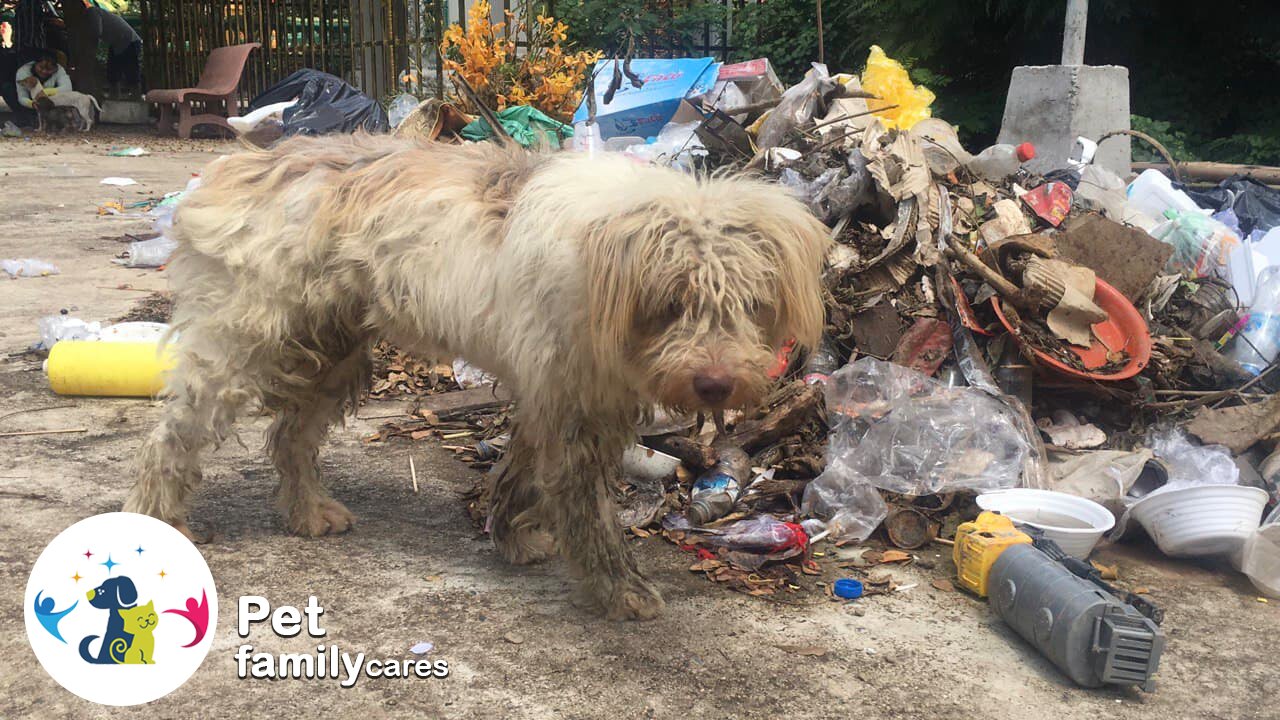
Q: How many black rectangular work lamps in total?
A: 0